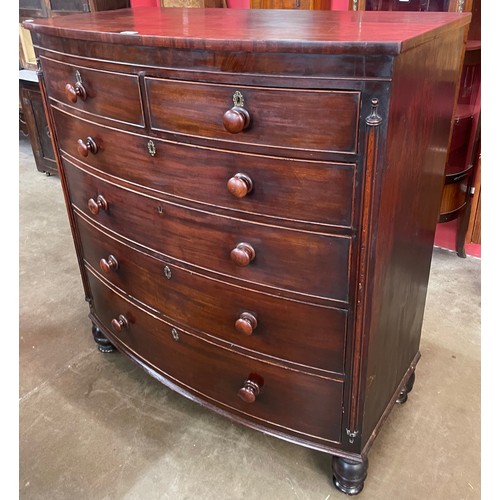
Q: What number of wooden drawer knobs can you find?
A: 10